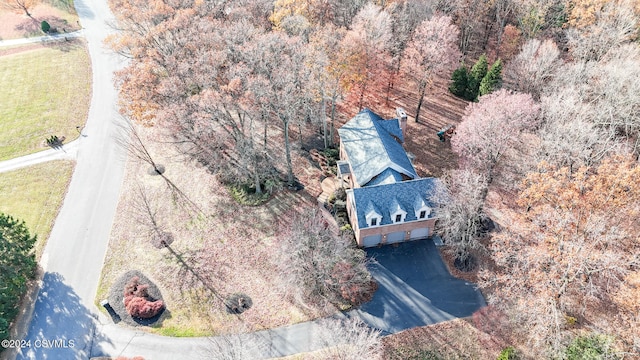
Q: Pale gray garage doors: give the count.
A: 3